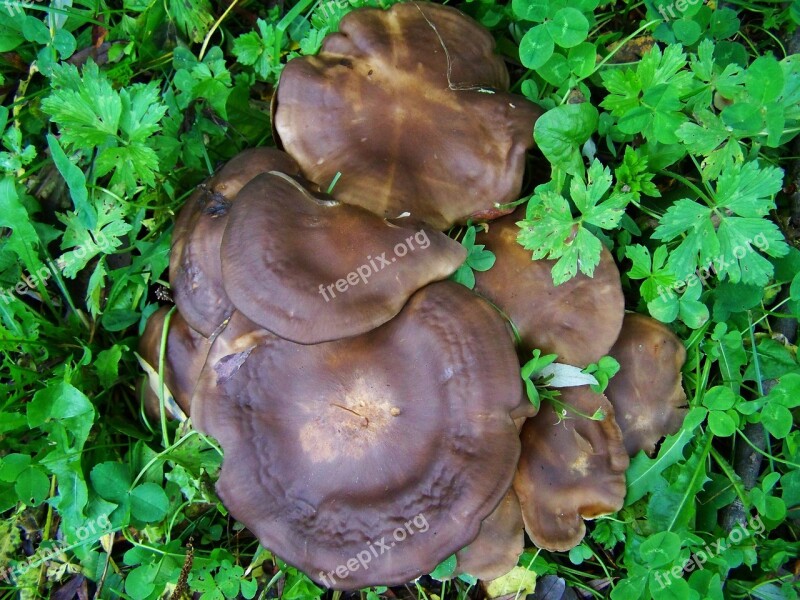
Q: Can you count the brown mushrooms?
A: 9